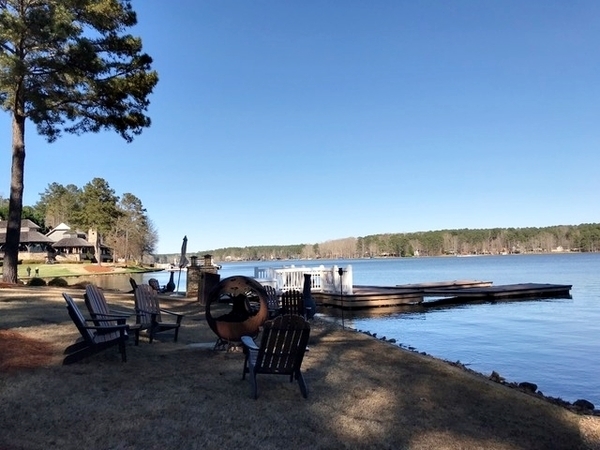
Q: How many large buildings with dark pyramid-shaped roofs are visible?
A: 2